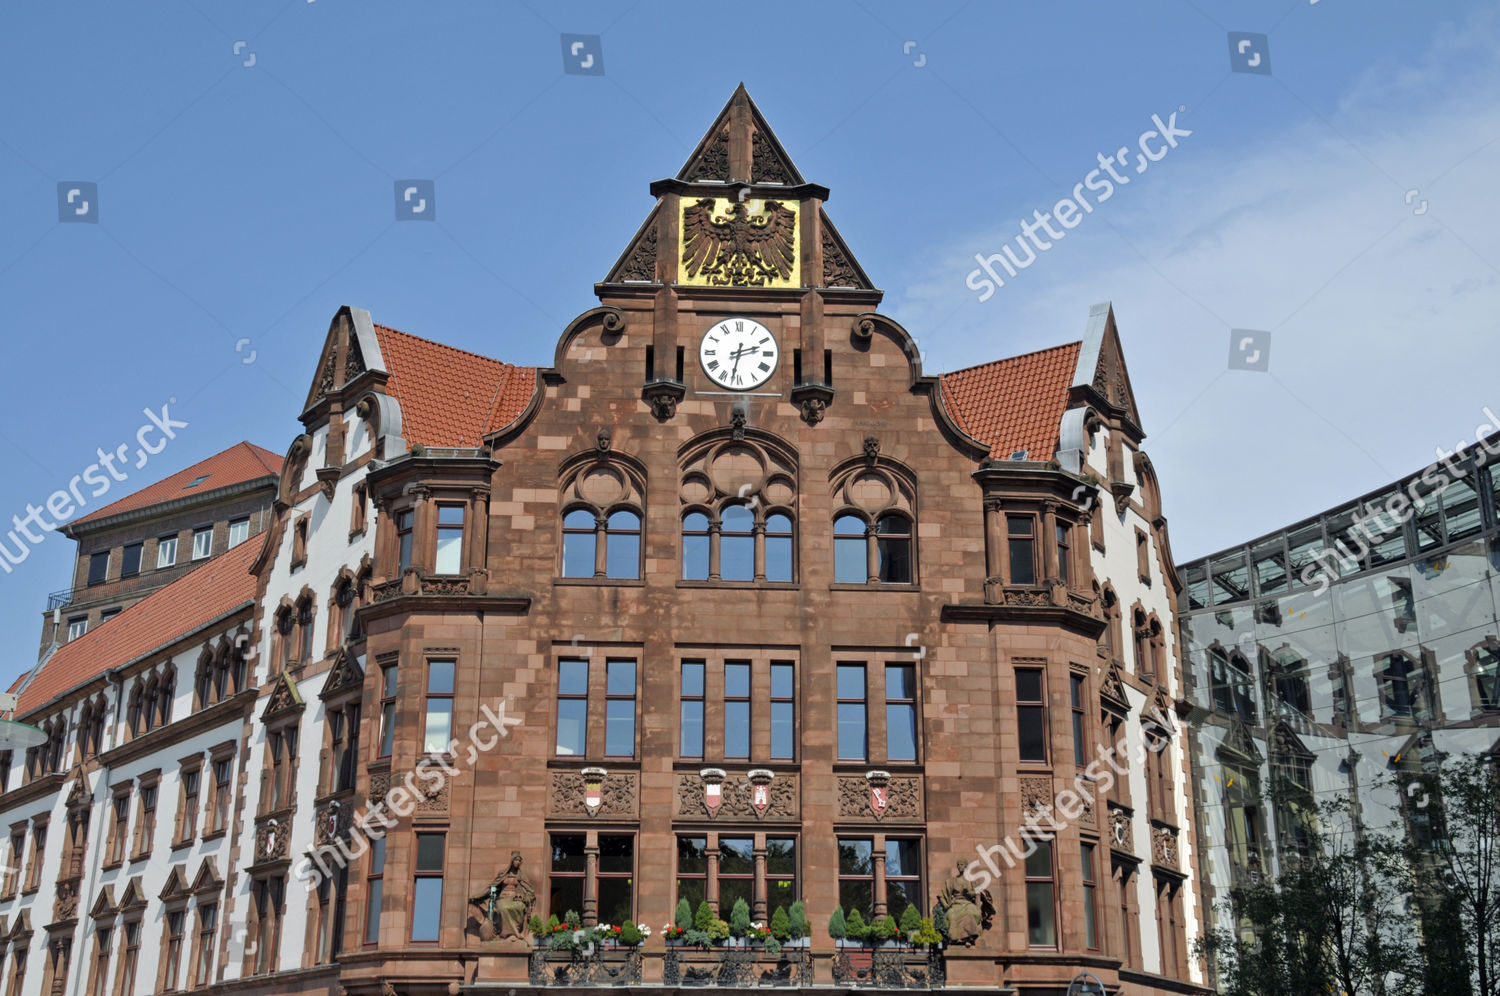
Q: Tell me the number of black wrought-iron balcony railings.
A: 3